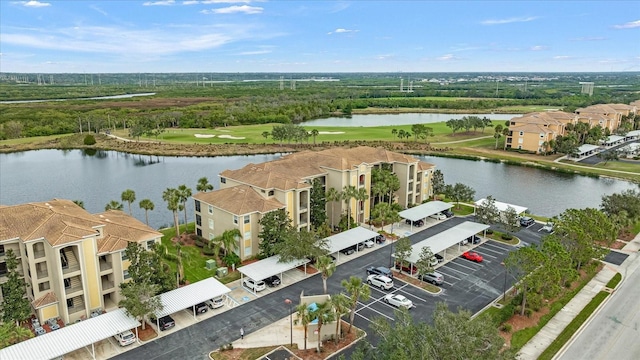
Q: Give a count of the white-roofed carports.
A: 11